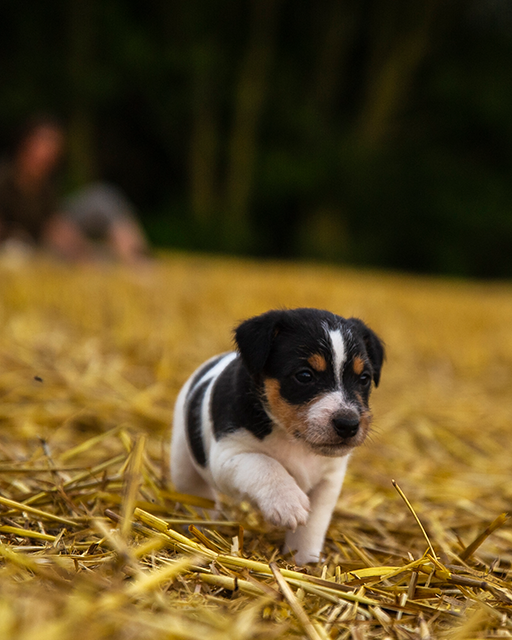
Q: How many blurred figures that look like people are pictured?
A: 1